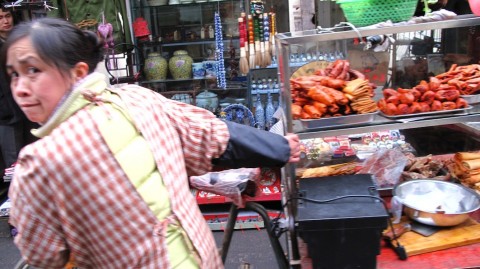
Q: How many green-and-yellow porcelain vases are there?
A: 2